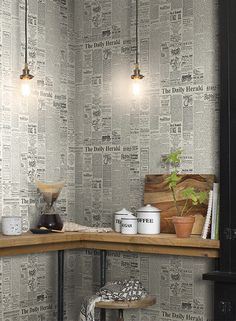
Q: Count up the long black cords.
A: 2